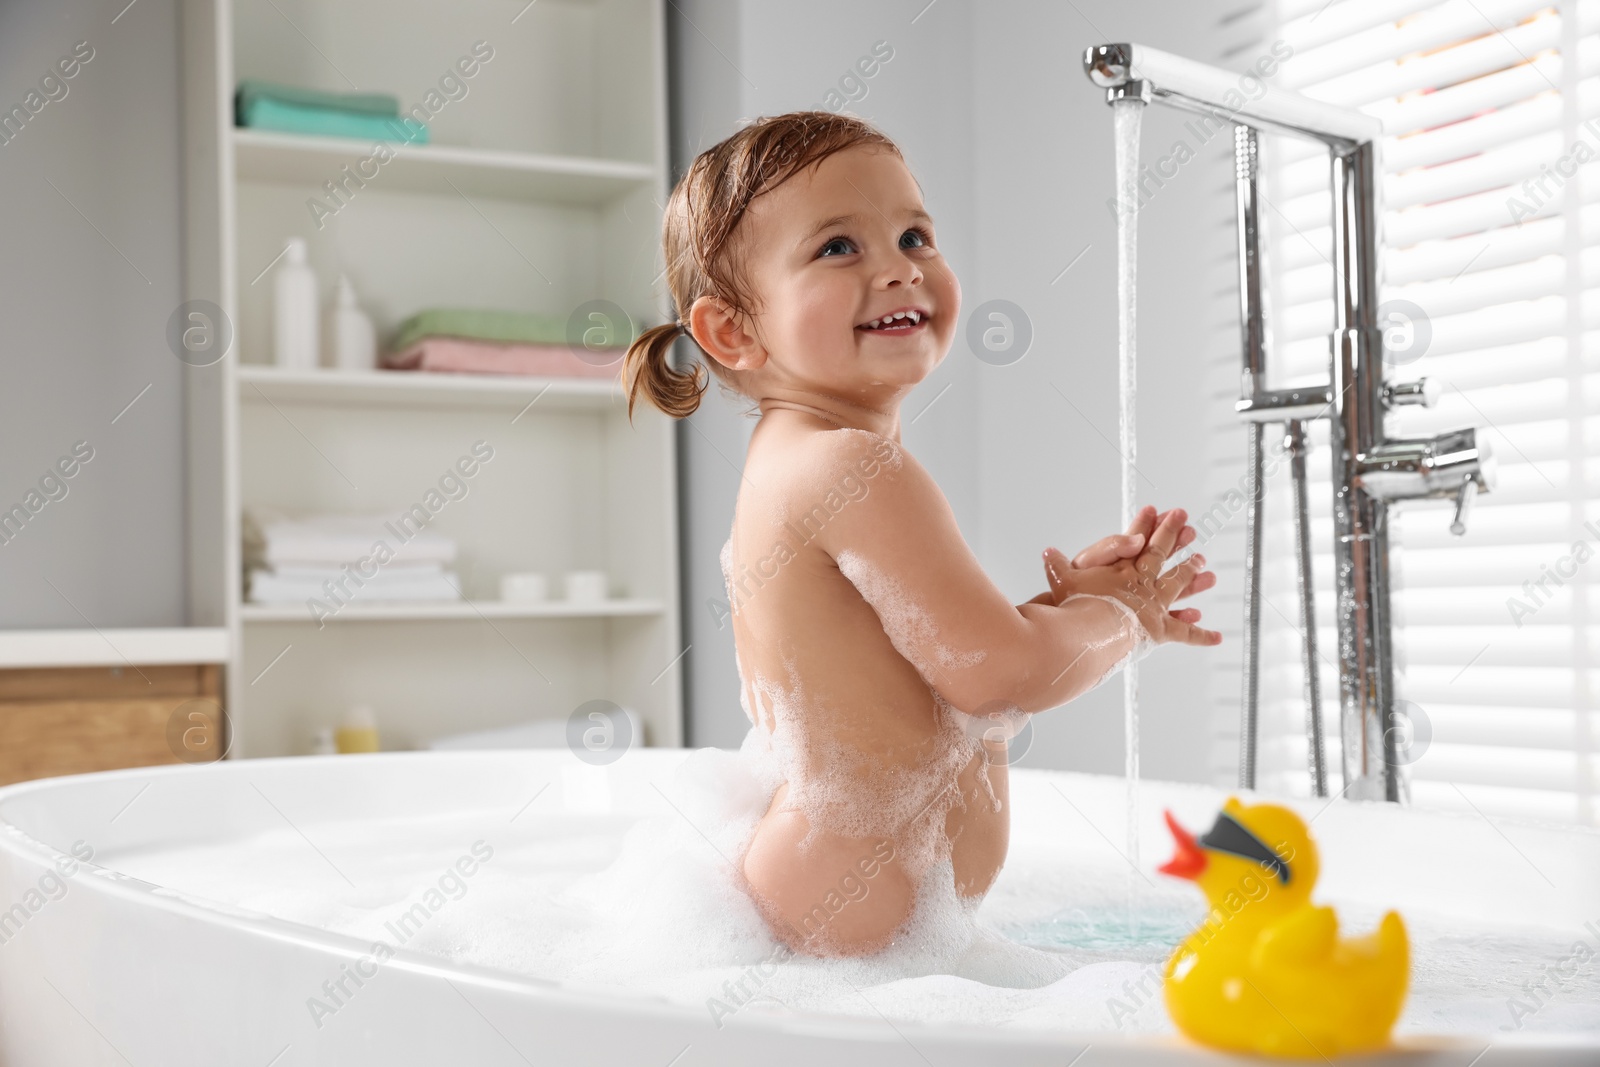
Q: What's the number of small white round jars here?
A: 2